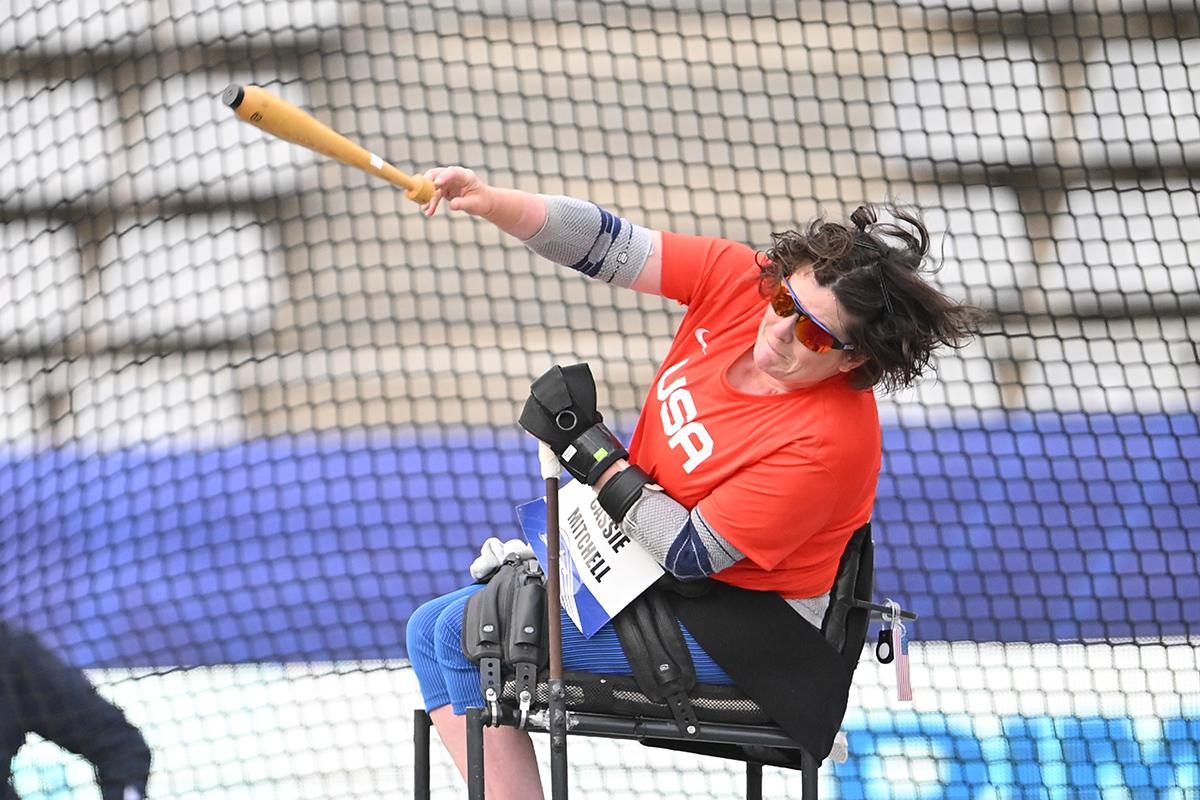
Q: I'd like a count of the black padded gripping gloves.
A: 1